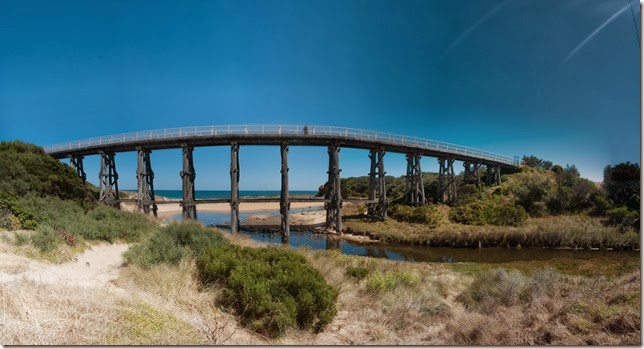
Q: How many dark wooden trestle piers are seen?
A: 12